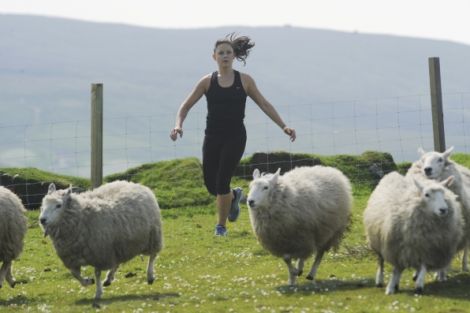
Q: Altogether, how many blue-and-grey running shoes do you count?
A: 2